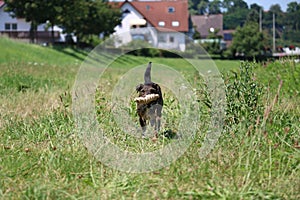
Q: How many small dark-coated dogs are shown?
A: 1